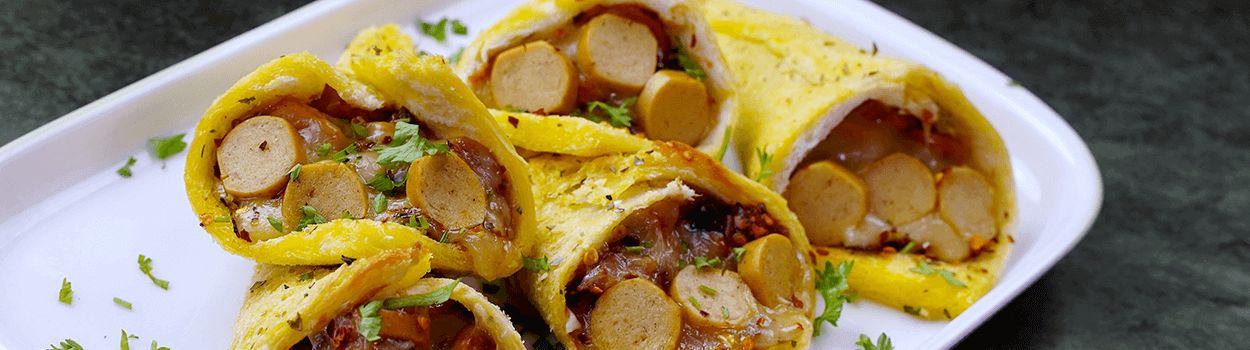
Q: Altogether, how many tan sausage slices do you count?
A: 12